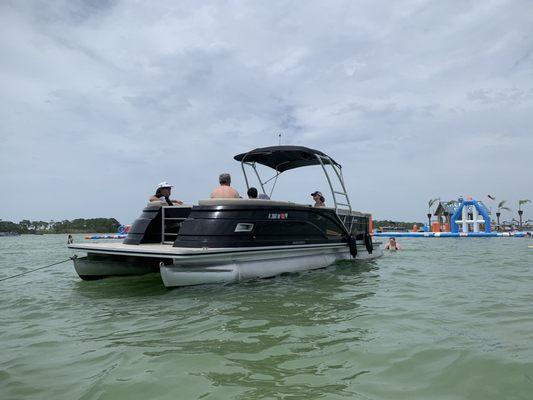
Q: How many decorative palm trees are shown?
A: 4